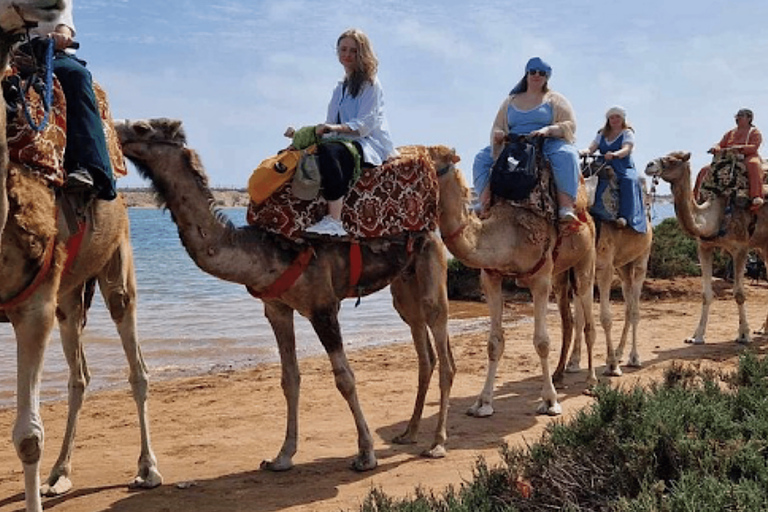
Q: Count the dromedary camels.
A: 5